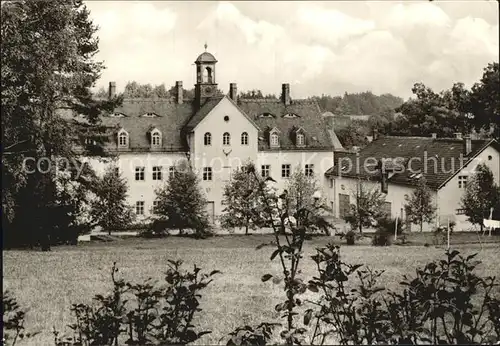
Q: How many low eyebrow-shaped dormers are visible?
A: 4